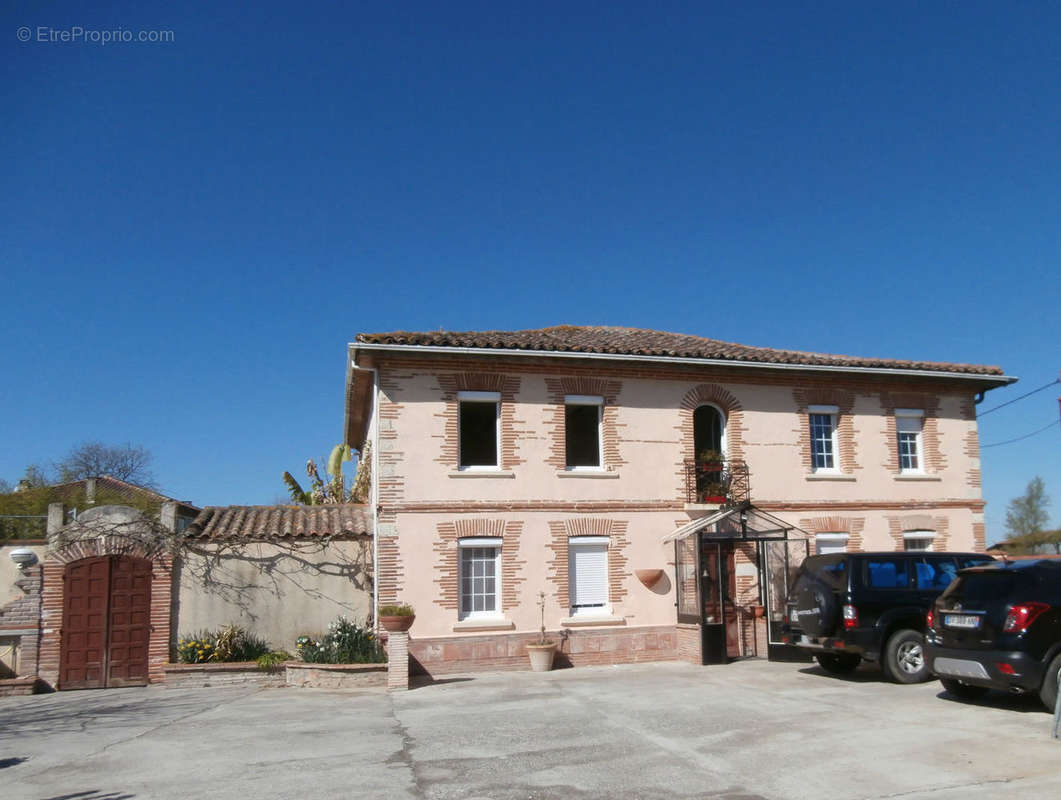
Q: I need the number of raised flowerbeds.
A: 2